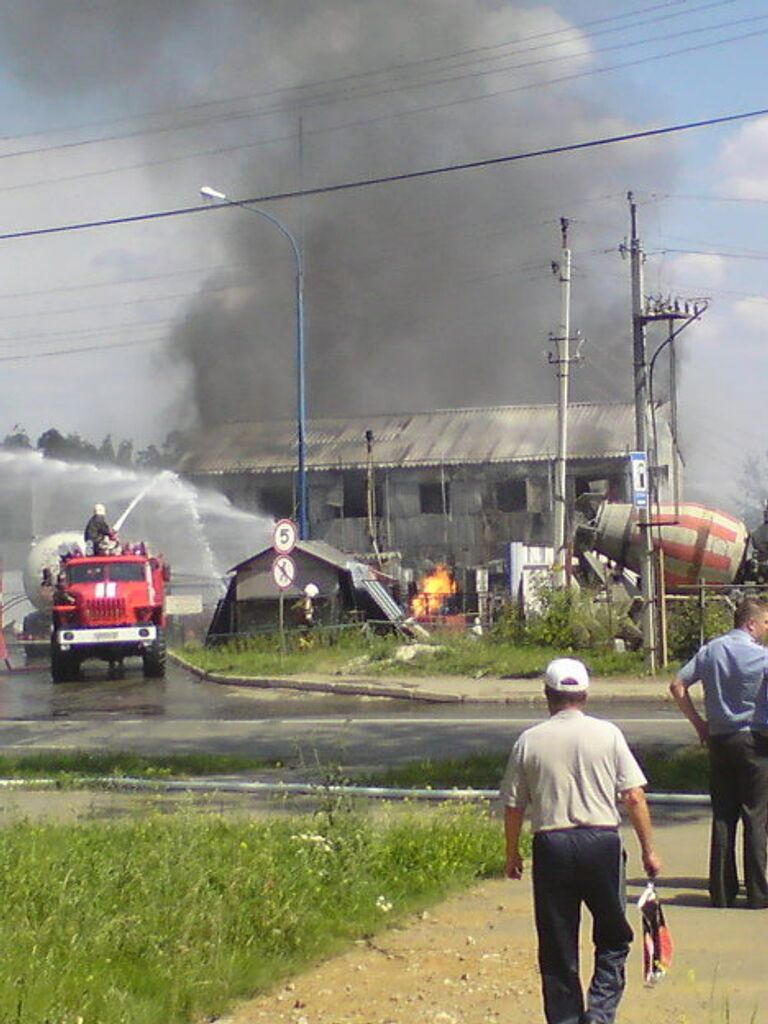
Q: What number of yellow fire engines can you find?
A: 0